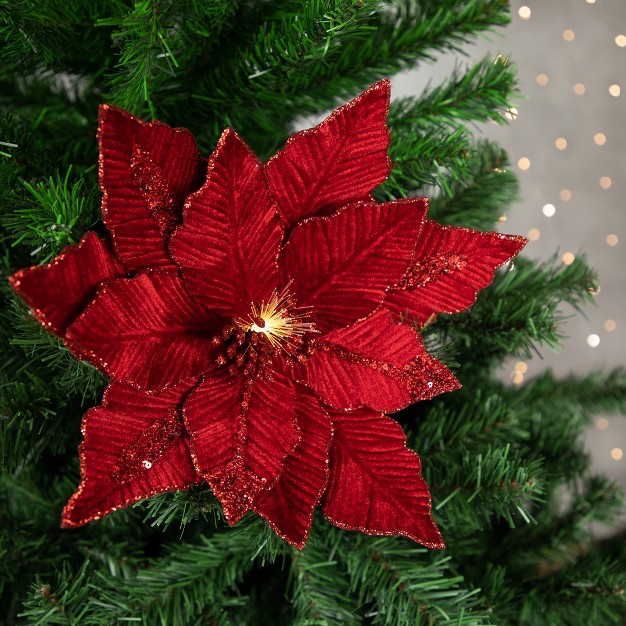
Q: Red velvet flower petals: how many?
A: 12